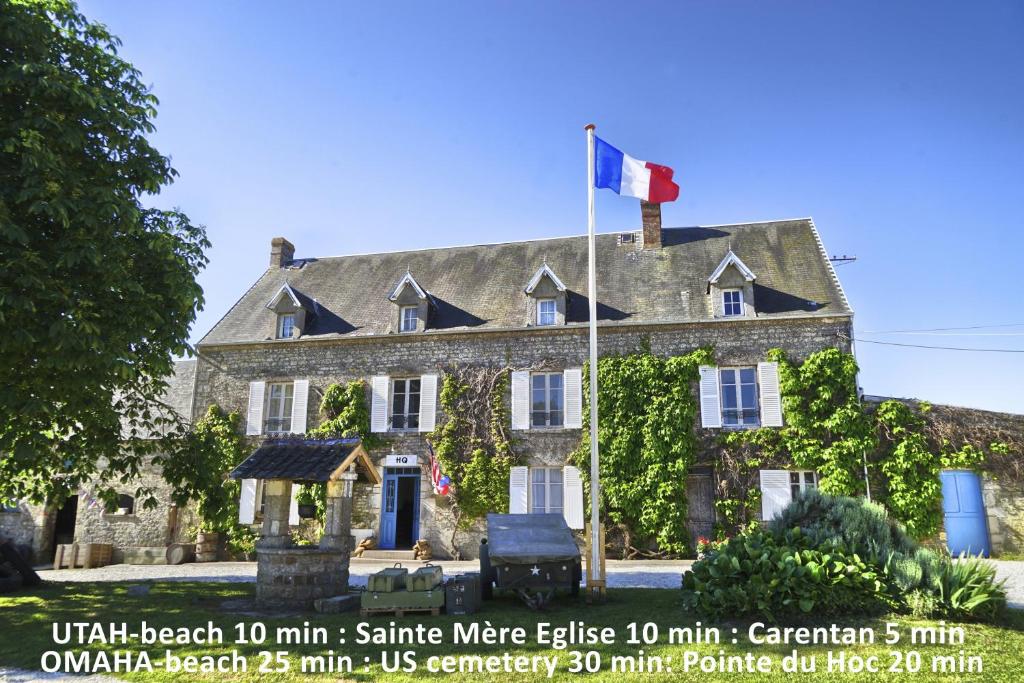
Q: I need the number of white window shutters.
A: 13